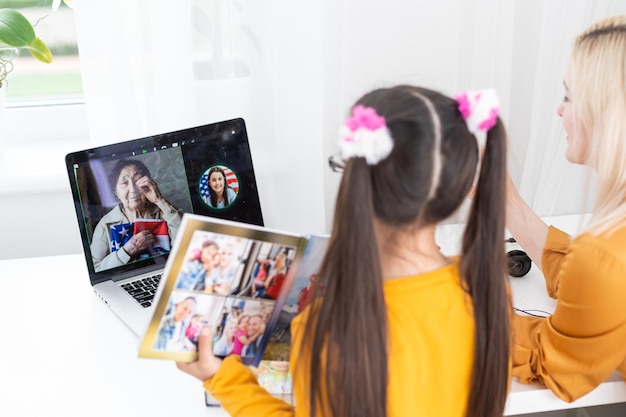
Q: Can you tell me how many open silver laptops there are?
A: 1